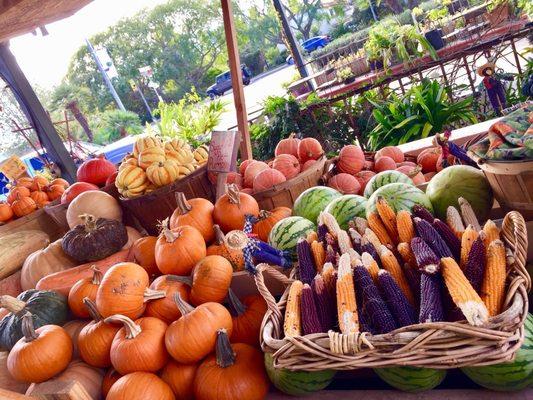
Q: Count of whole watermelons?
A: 9